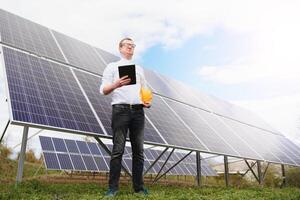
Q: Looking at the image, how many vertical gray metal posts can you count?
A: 5